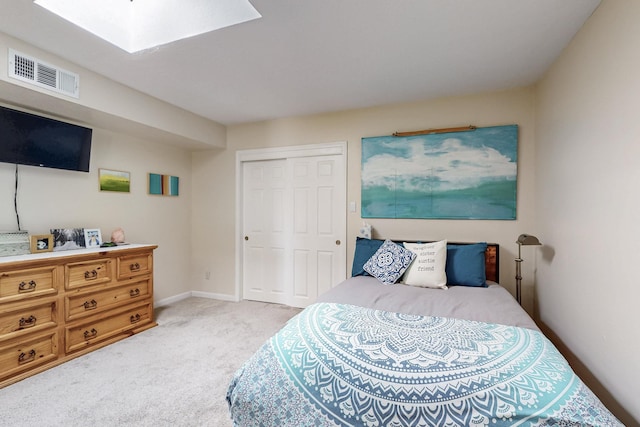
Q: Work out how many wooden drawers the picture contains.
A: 7